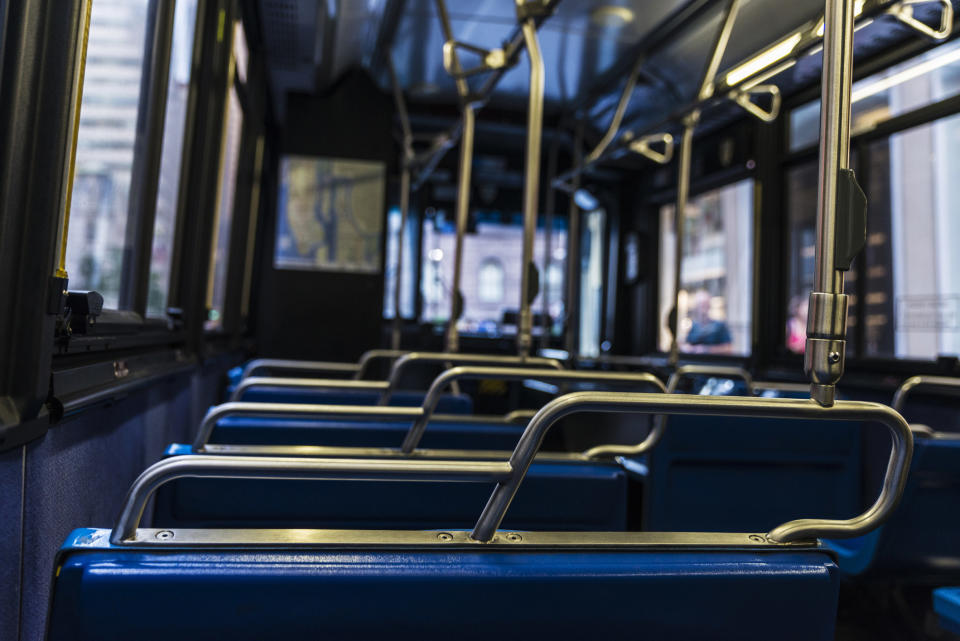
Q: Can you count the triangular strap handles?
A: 4